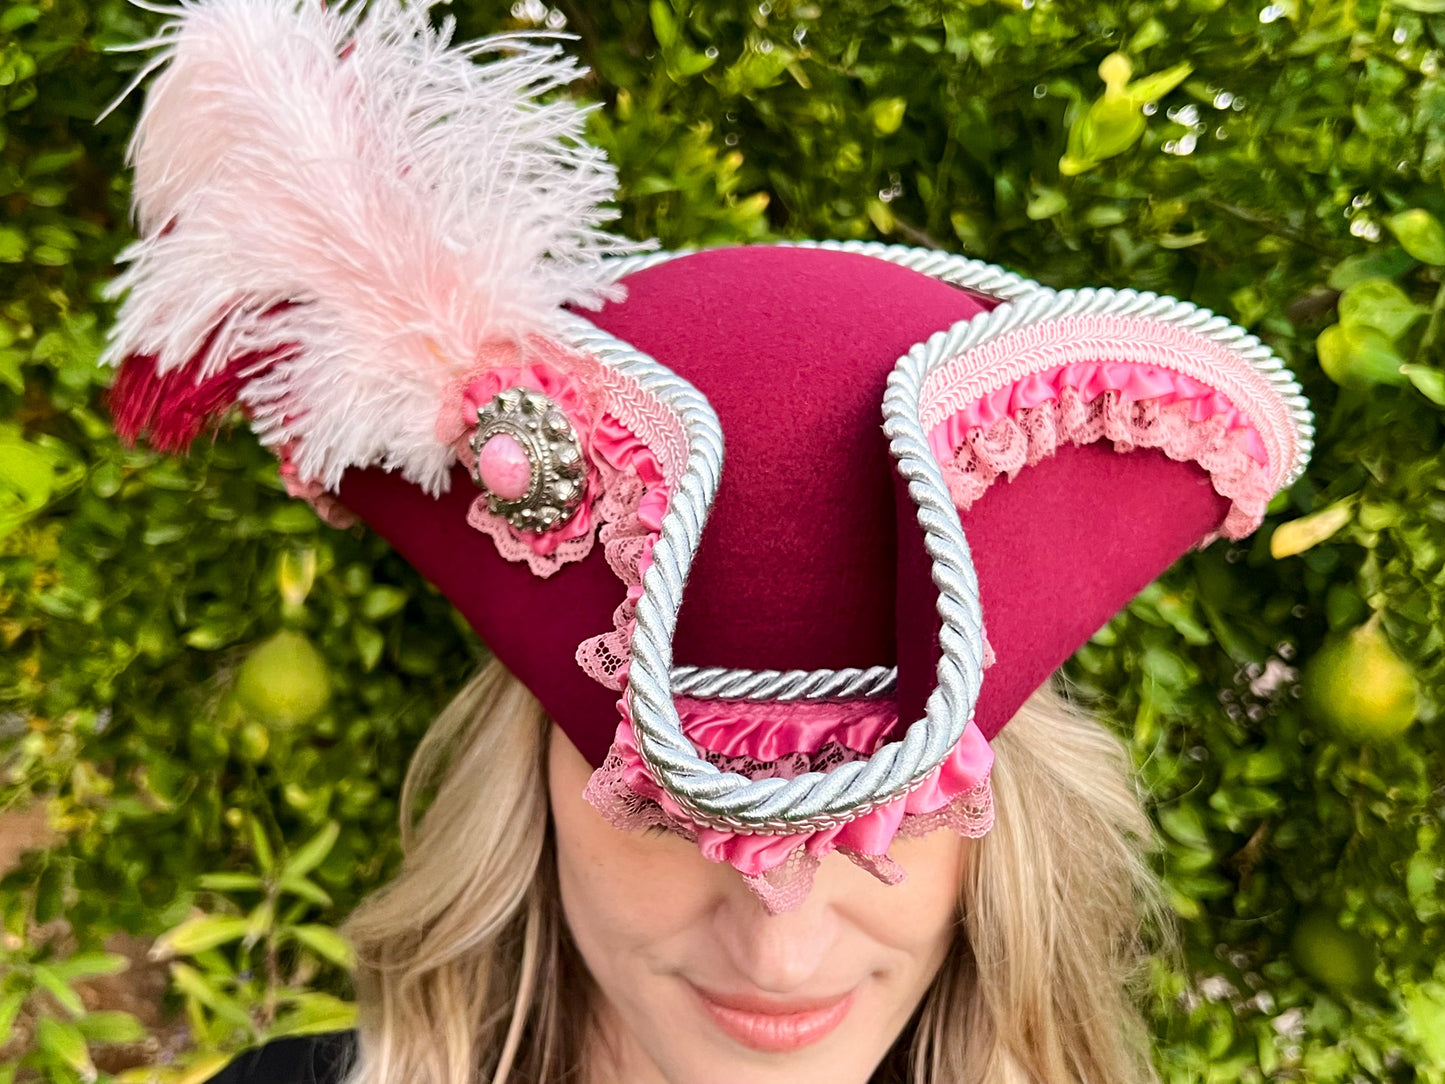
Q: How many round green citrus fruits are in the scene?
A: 3